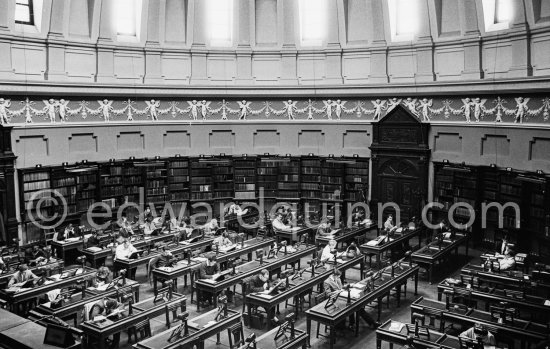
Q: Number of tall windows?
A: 6